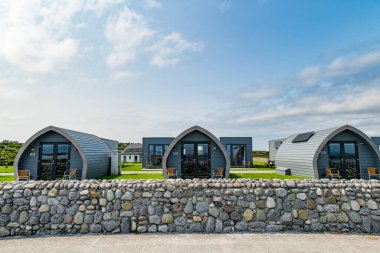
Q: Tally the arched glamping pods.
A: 3